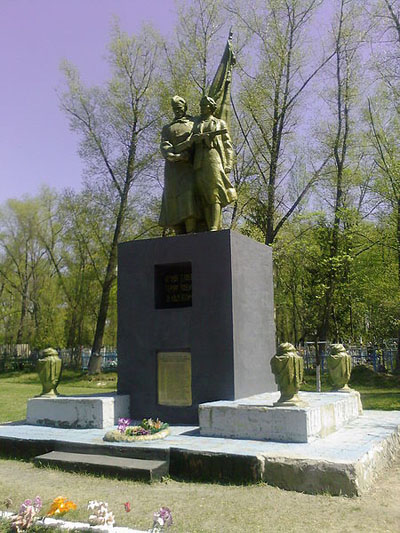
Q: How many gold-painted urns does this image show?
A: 3